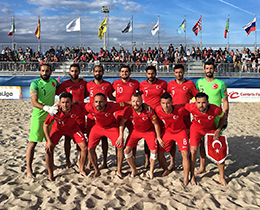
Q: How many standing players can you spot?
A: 7